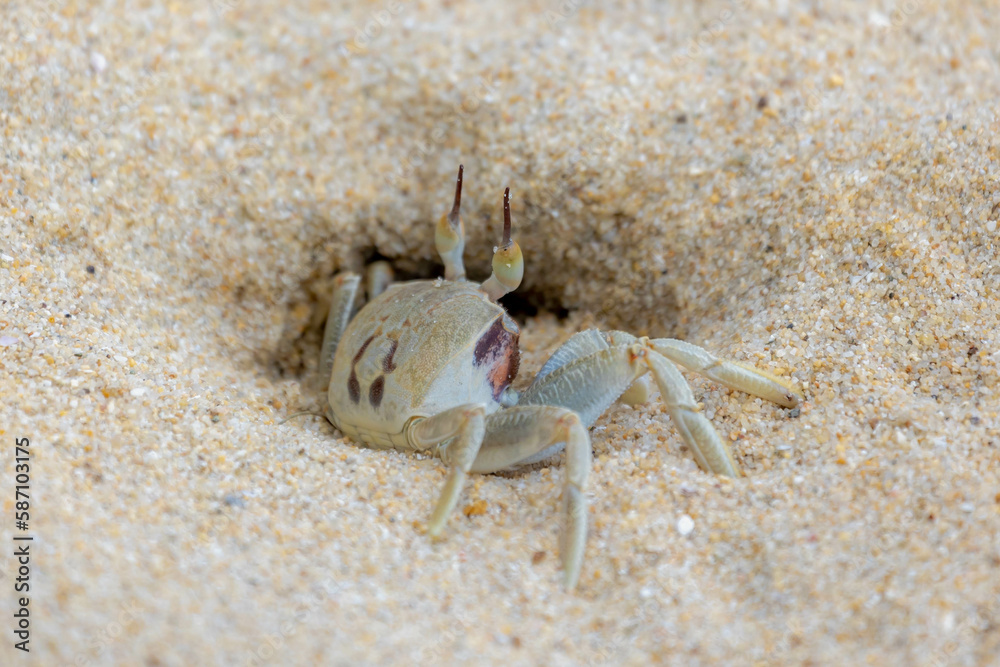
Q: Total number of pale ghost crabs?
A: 1